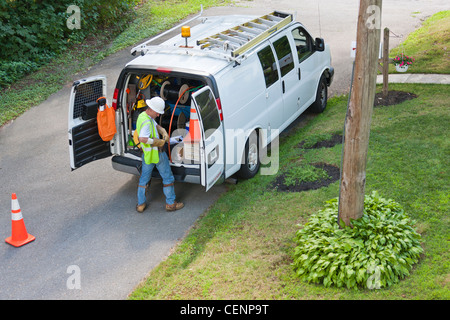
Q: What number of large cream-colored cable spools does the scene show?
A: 2